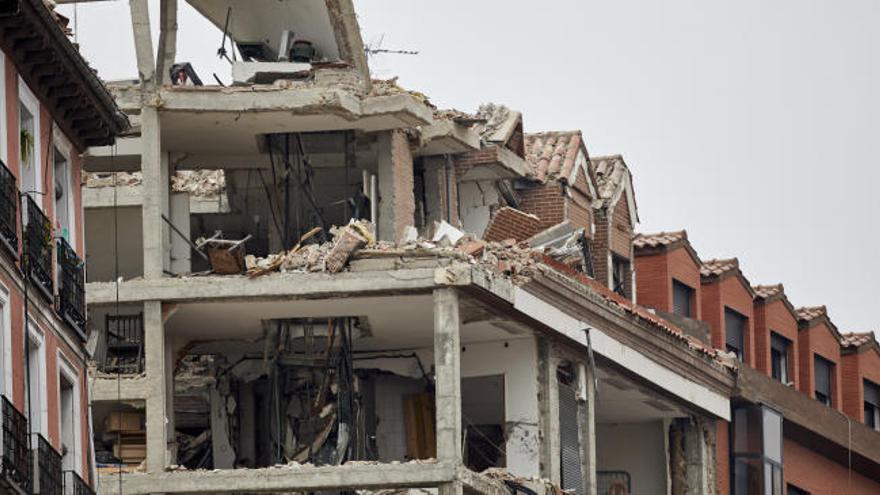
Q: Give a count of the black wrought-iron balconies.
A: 6